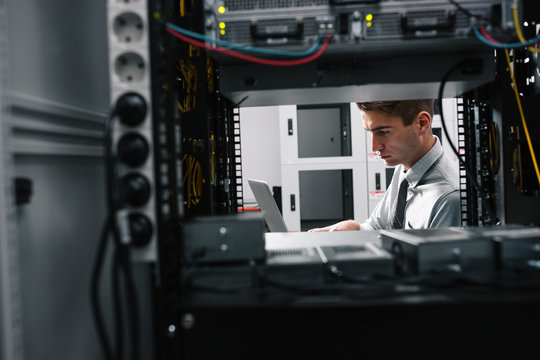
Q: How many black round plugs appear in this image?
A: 4